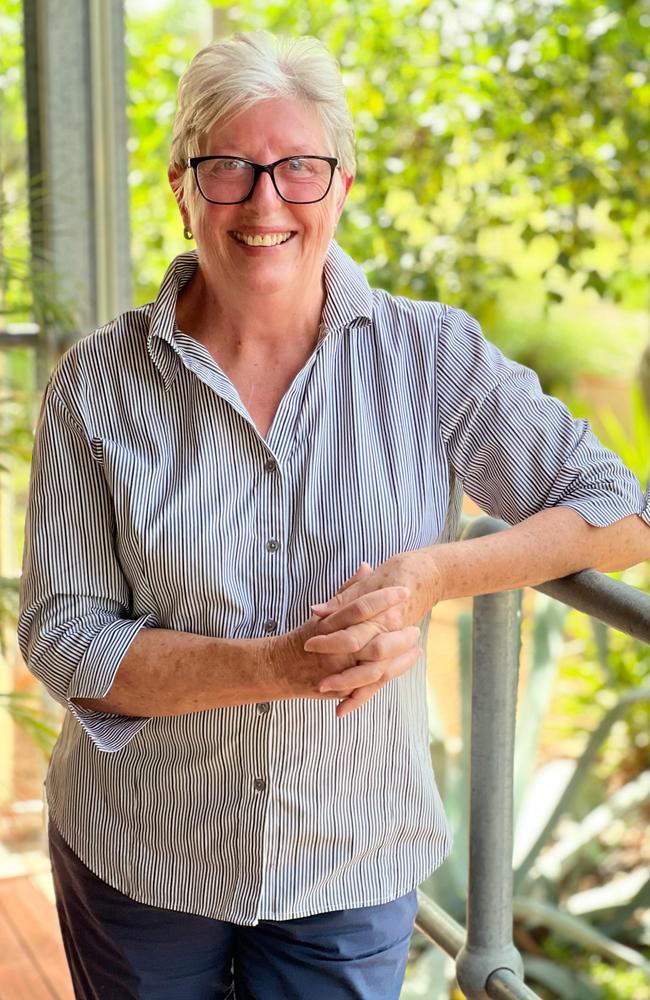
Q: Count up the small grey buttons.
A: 5